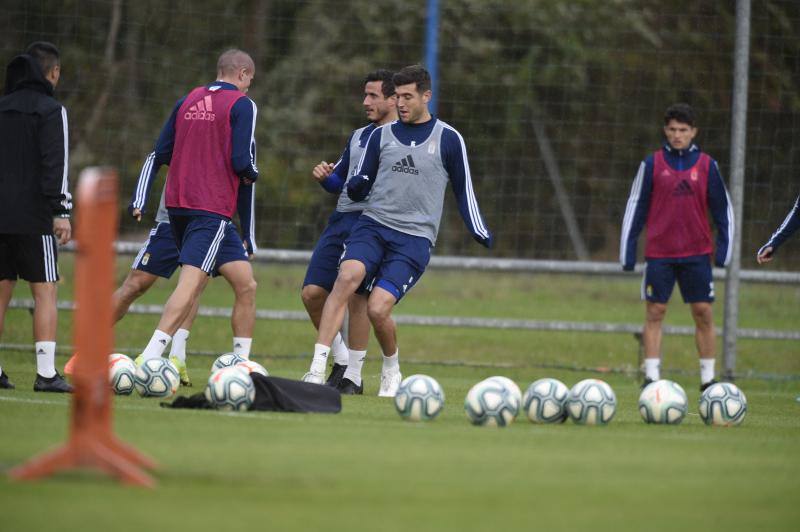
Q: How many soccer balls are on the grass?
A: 12